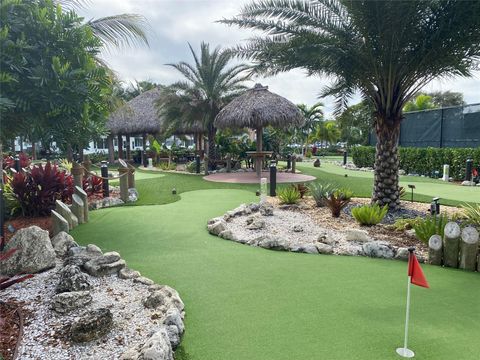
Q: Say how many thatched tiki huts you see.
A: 2